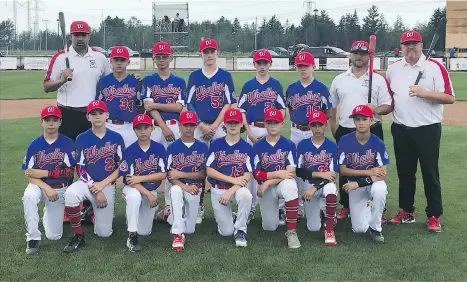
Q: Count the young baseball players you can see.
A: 13